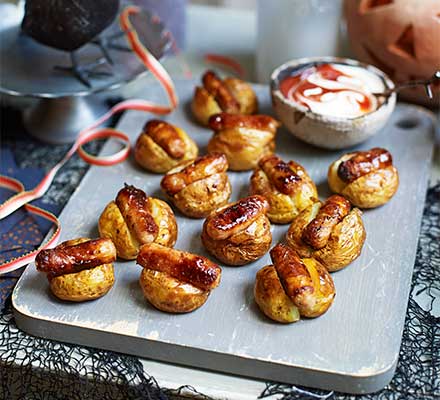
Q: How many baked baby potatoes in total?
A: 12